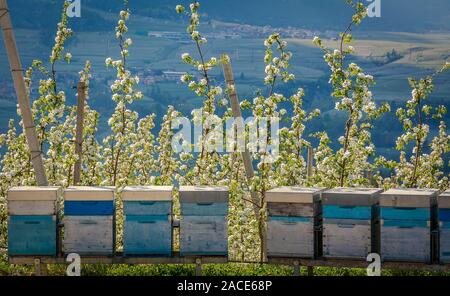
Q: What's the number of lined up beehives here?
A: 8